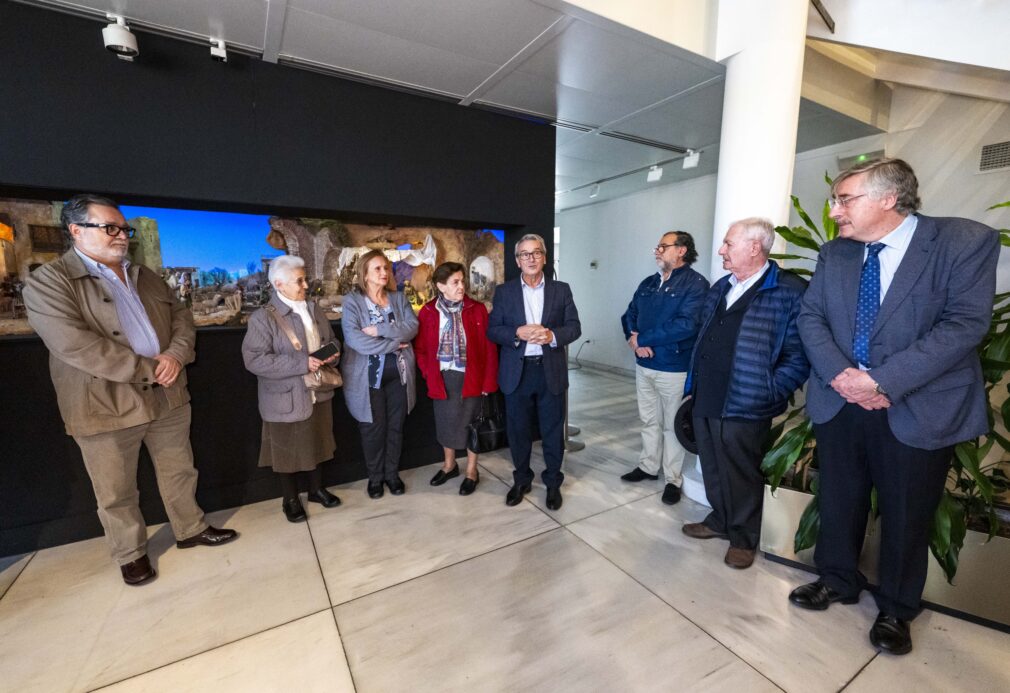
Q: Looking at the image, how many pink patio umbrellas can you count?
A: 0